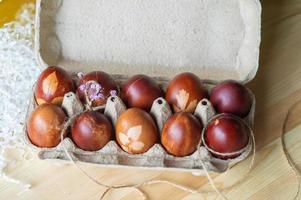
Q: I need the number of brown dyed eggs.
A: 10